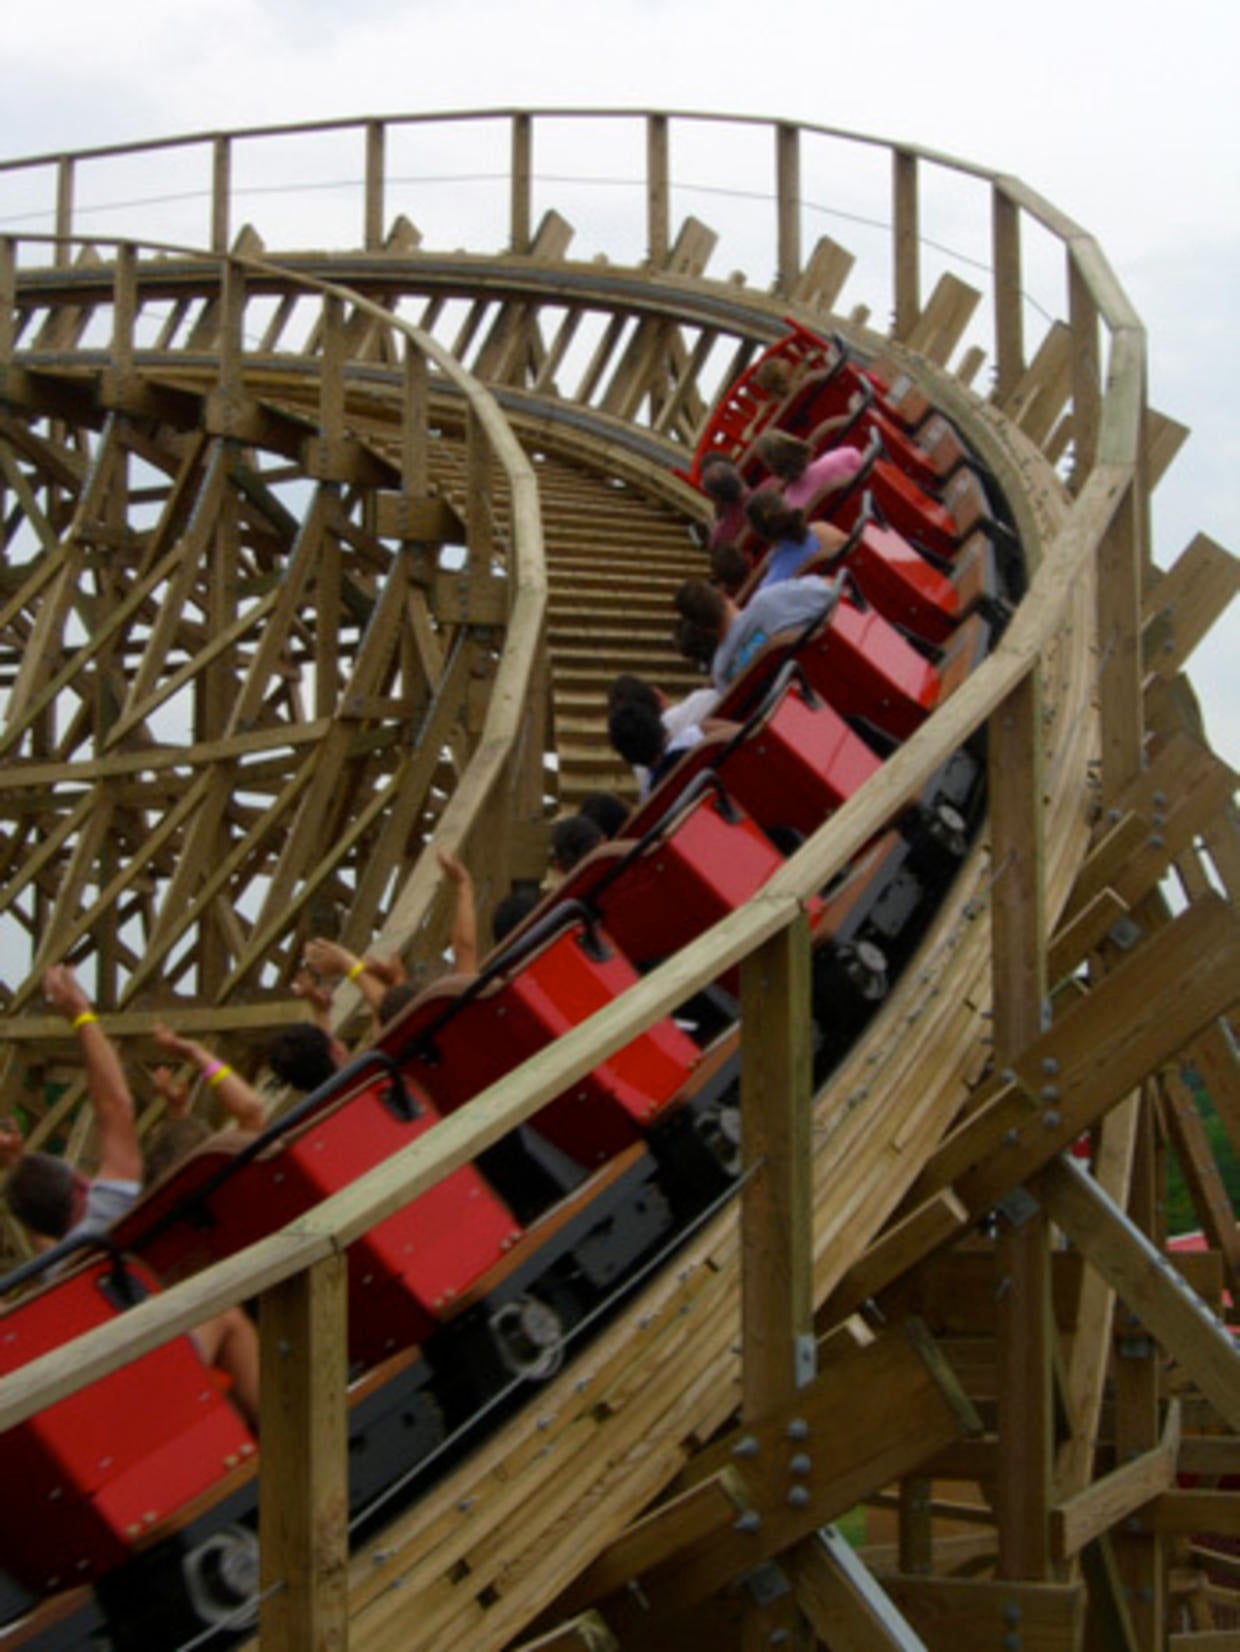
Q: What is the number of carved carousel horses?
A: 0